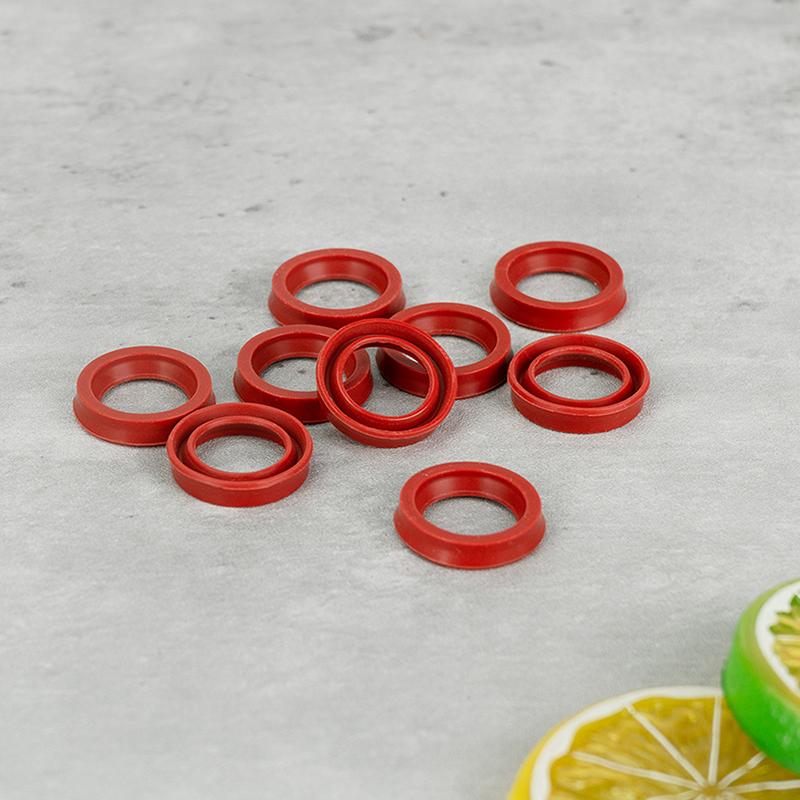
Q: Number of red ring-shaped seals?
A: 9